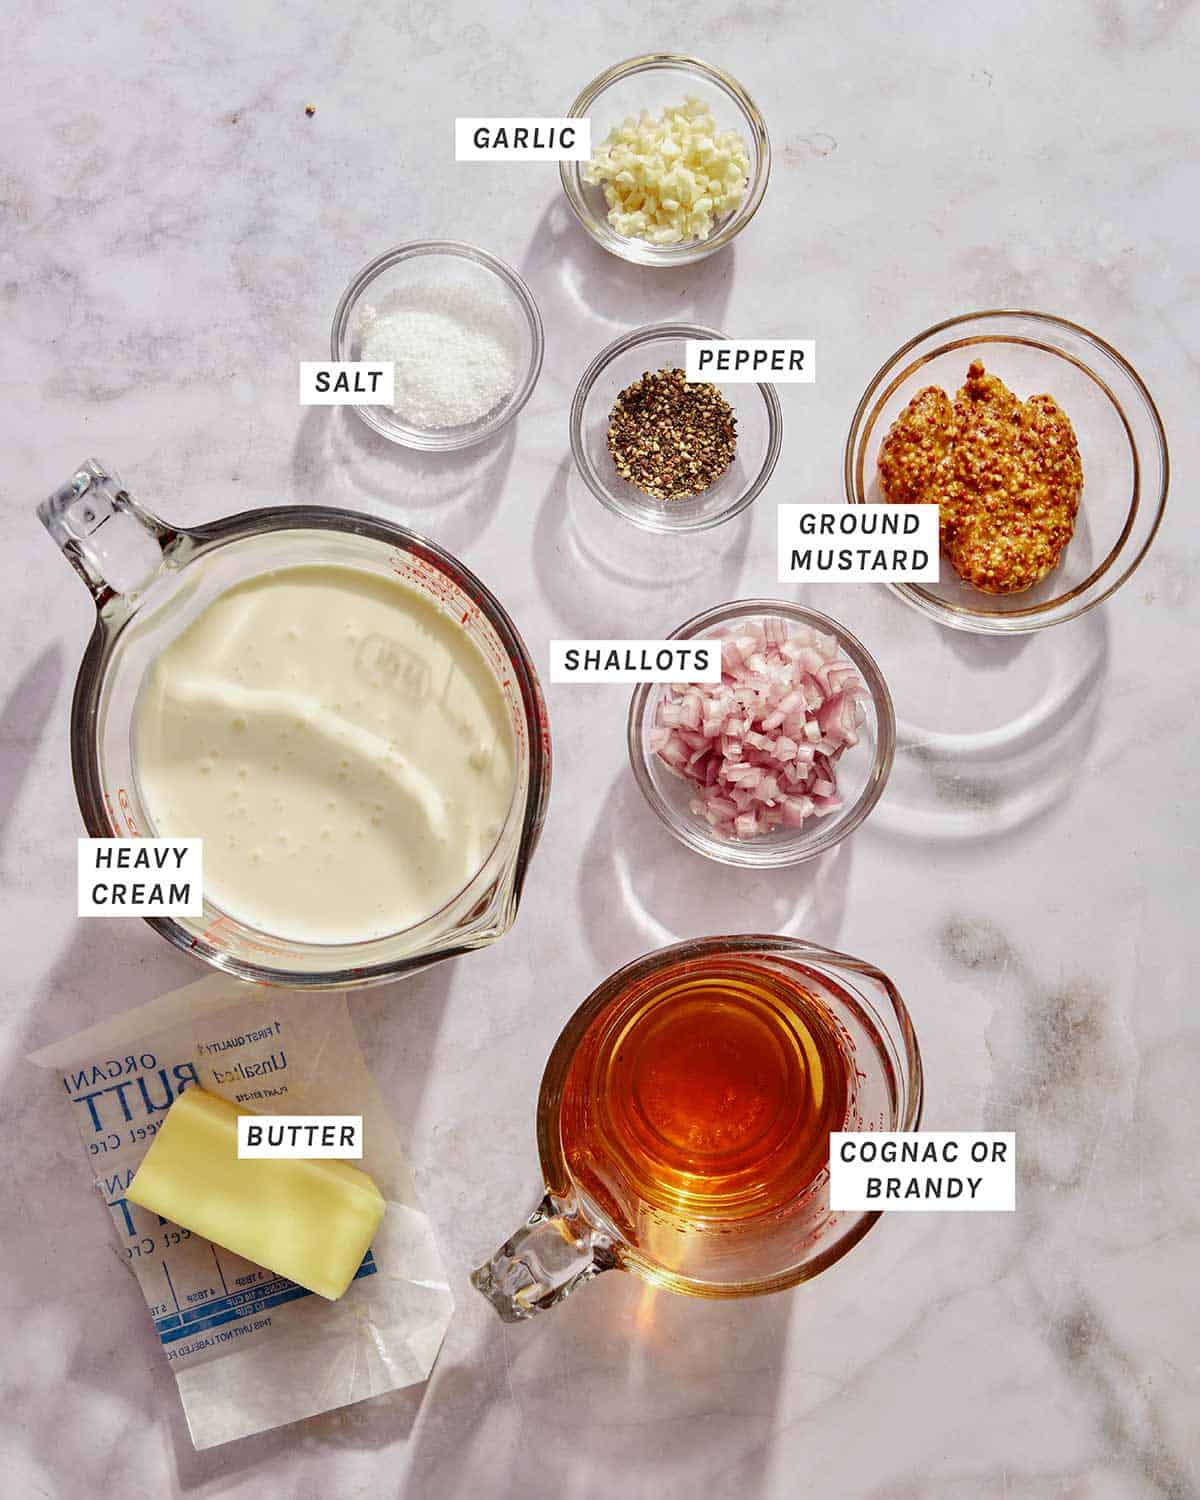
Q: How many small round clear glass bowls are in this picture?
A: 5